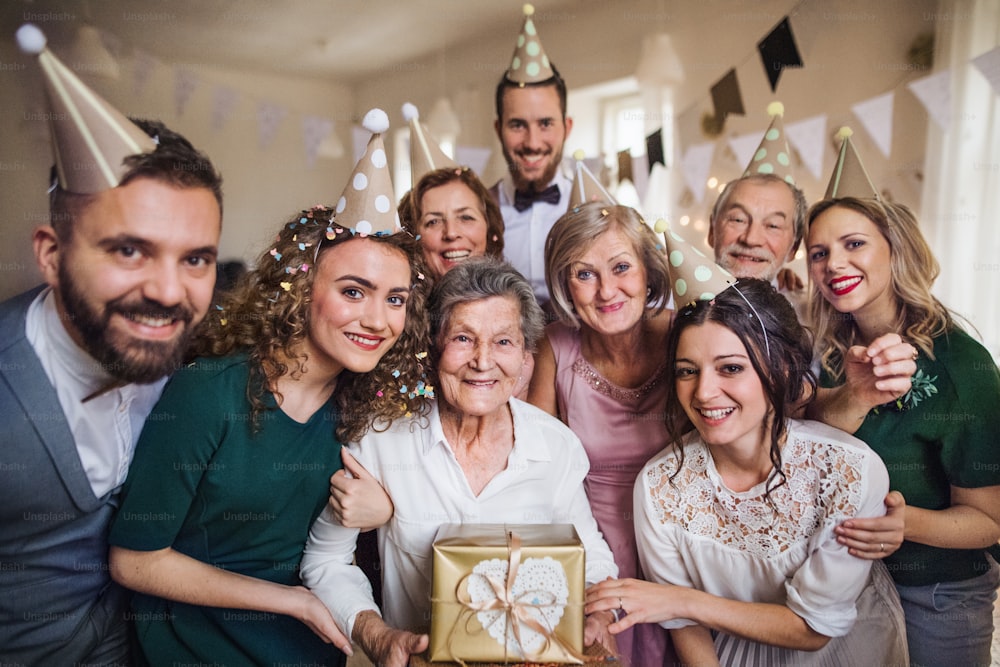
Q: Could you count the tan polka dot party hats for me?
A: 4